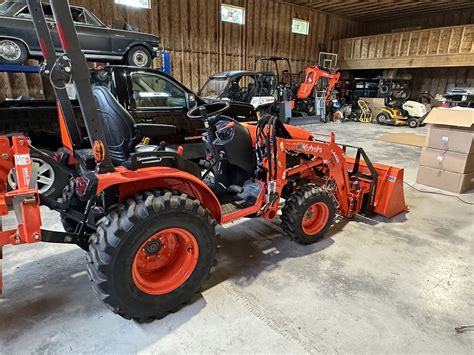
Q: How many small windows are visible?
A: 3